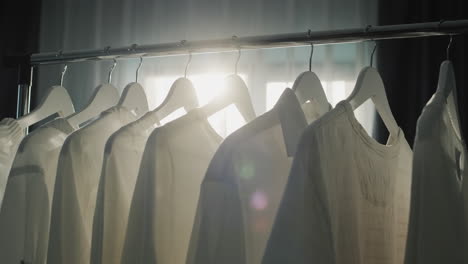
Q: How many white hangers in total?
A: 8